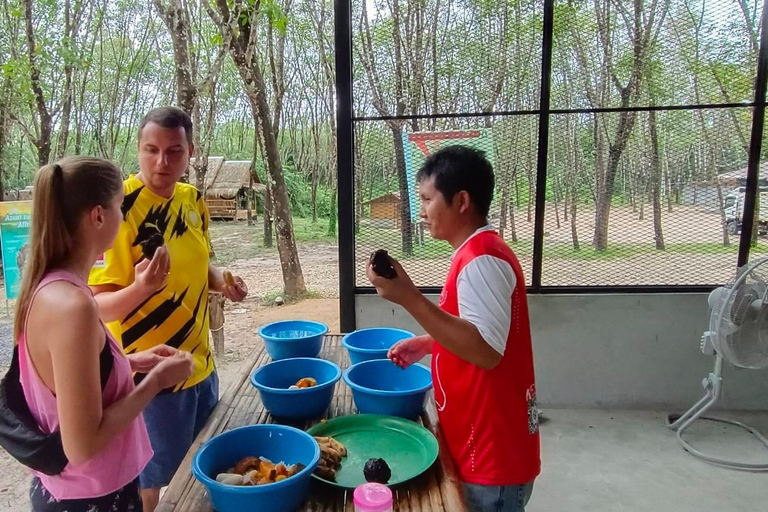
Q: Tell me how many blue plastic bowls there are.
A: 5